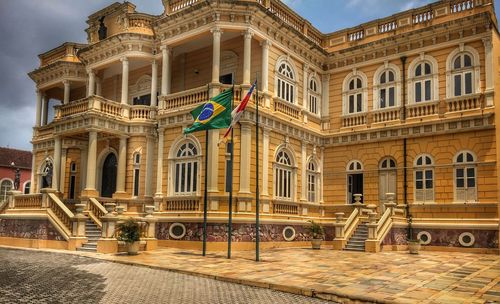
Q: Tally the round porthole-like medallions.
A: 4